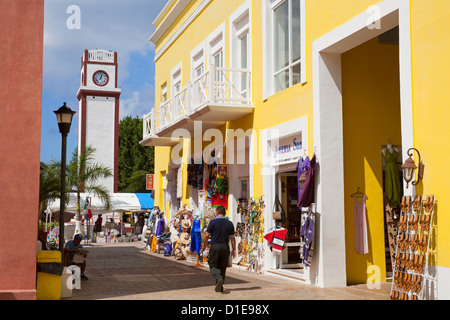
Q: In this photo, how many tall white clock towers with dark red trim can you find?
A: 1